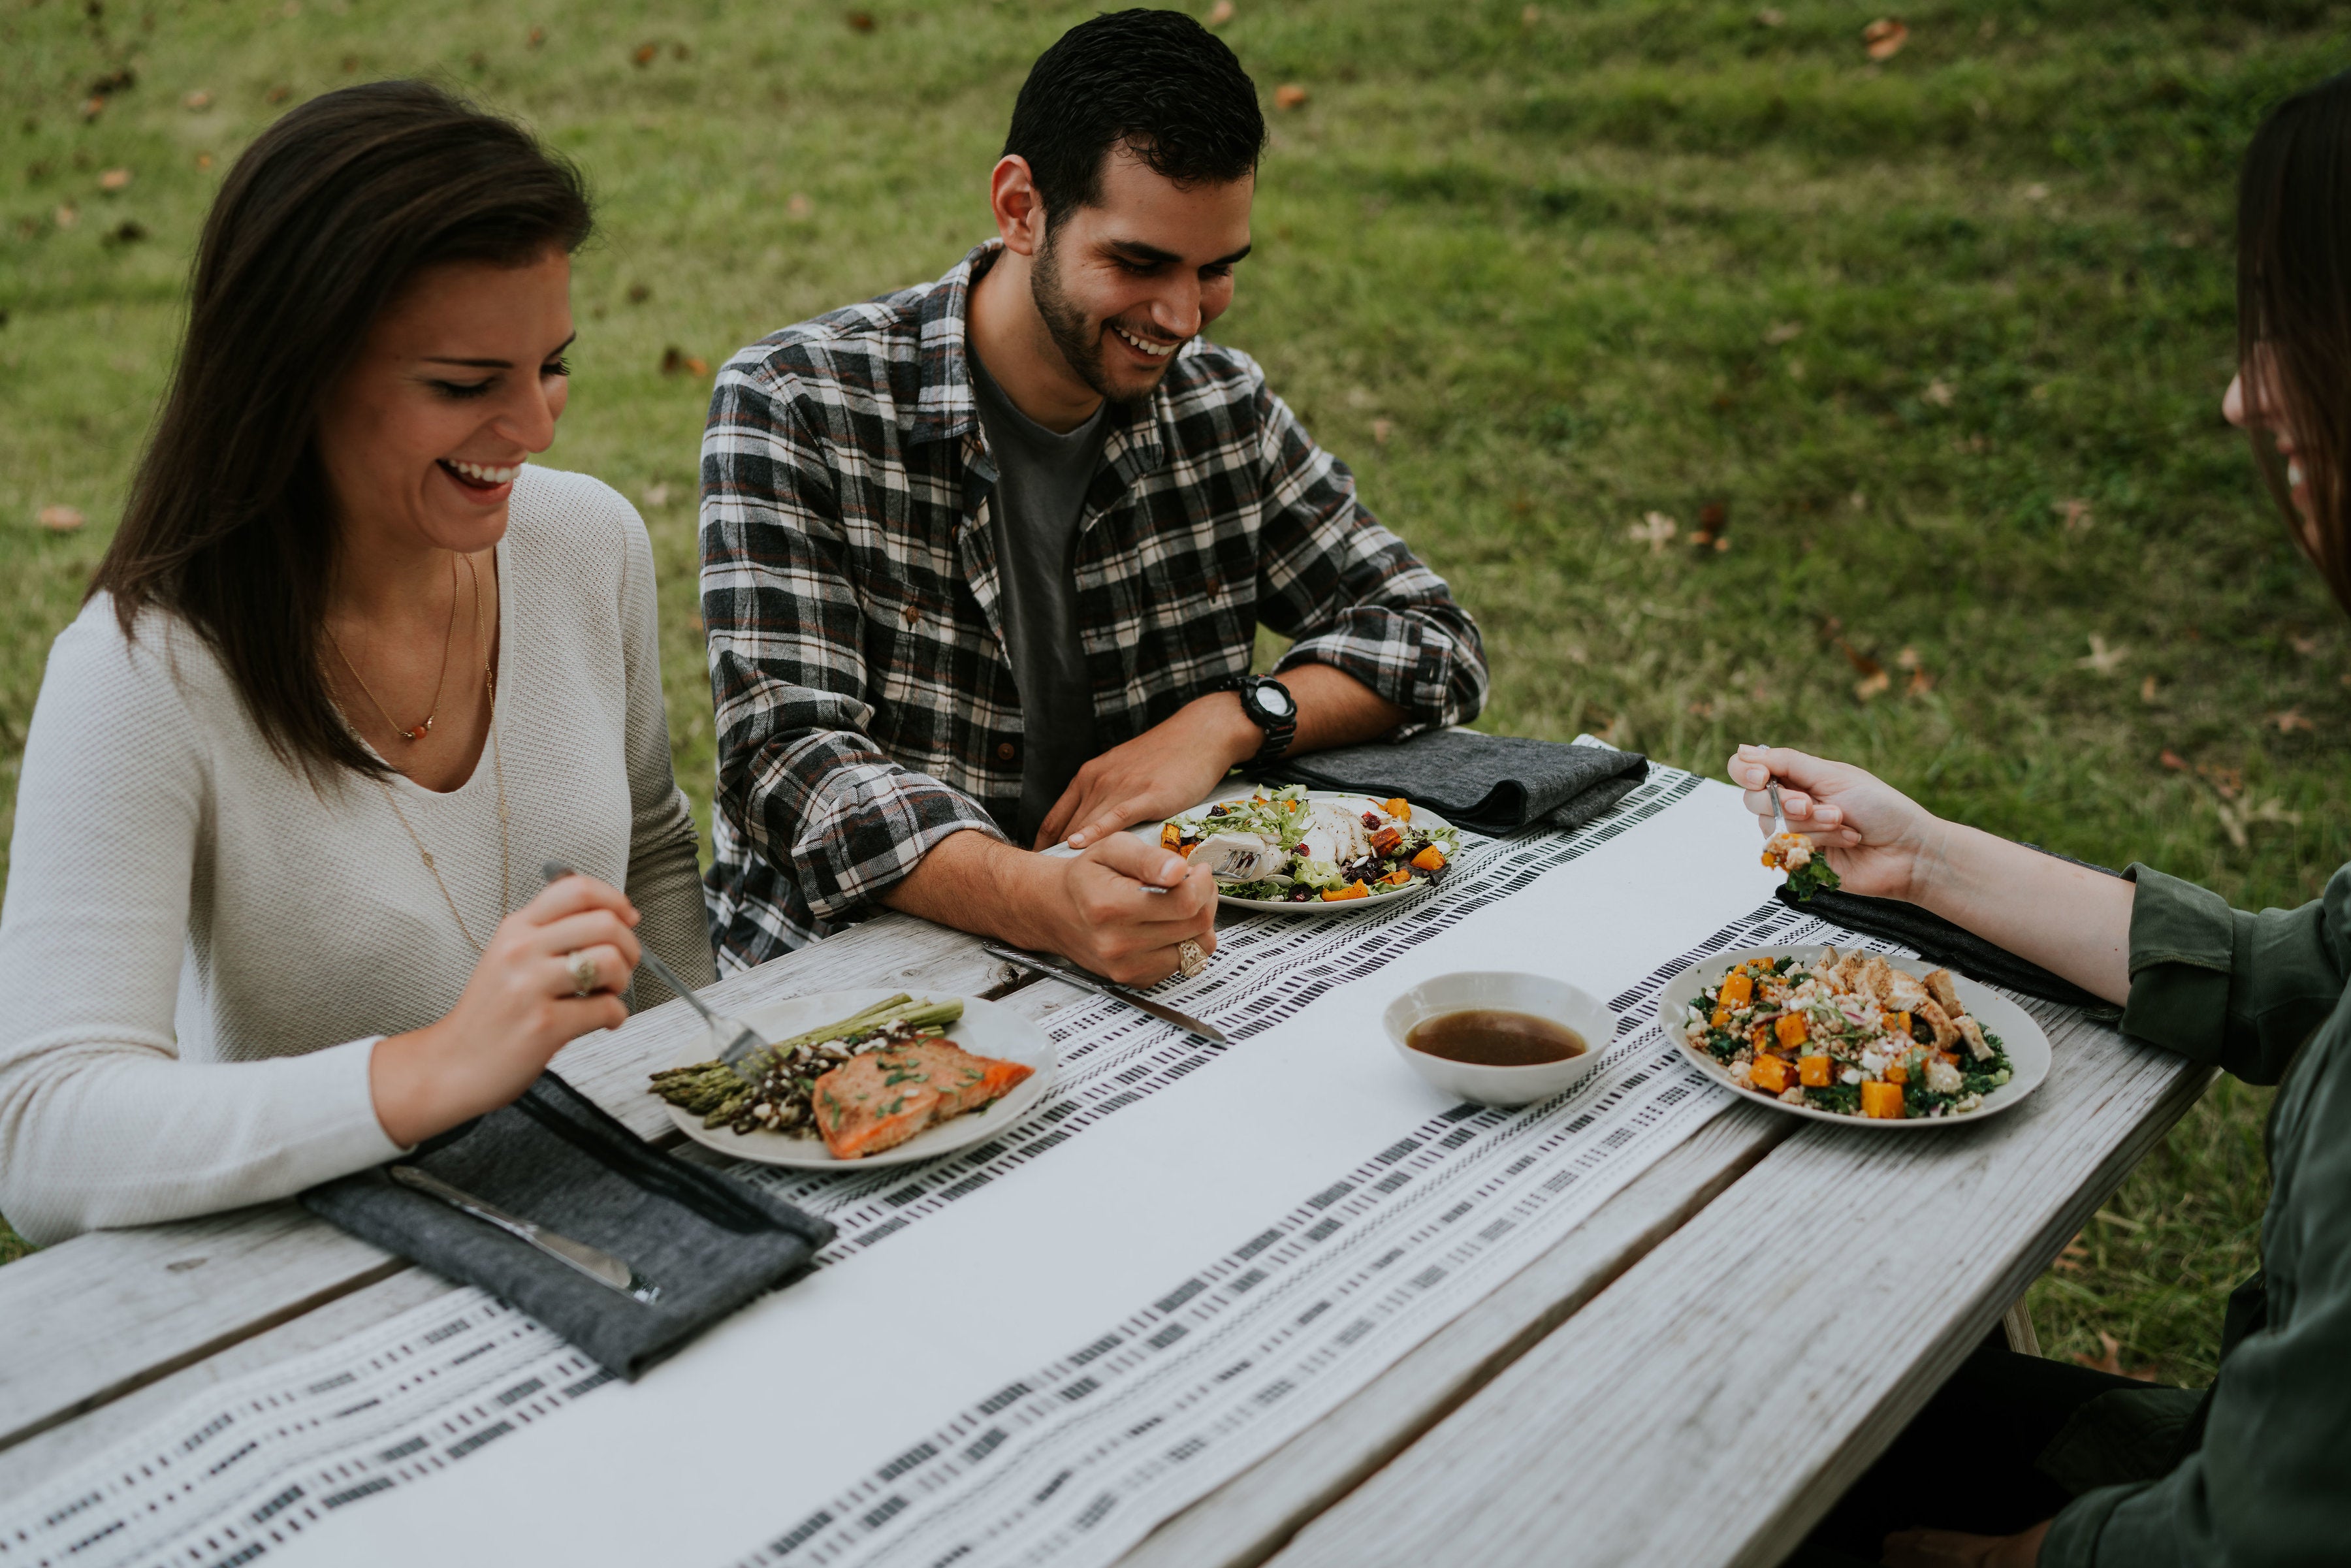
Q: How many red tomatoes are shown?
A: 0